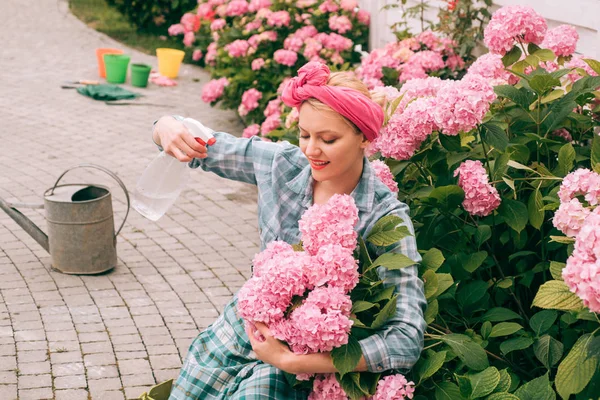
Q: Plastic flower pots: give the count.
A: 4